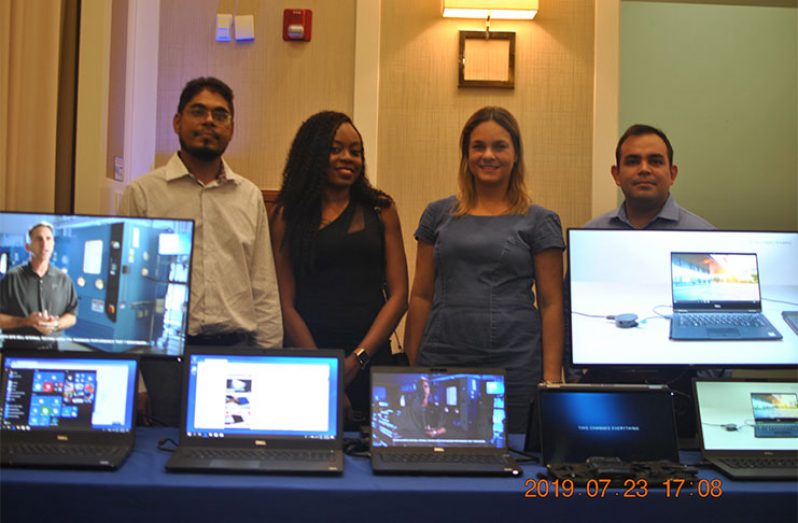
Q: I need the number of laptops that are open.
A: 5